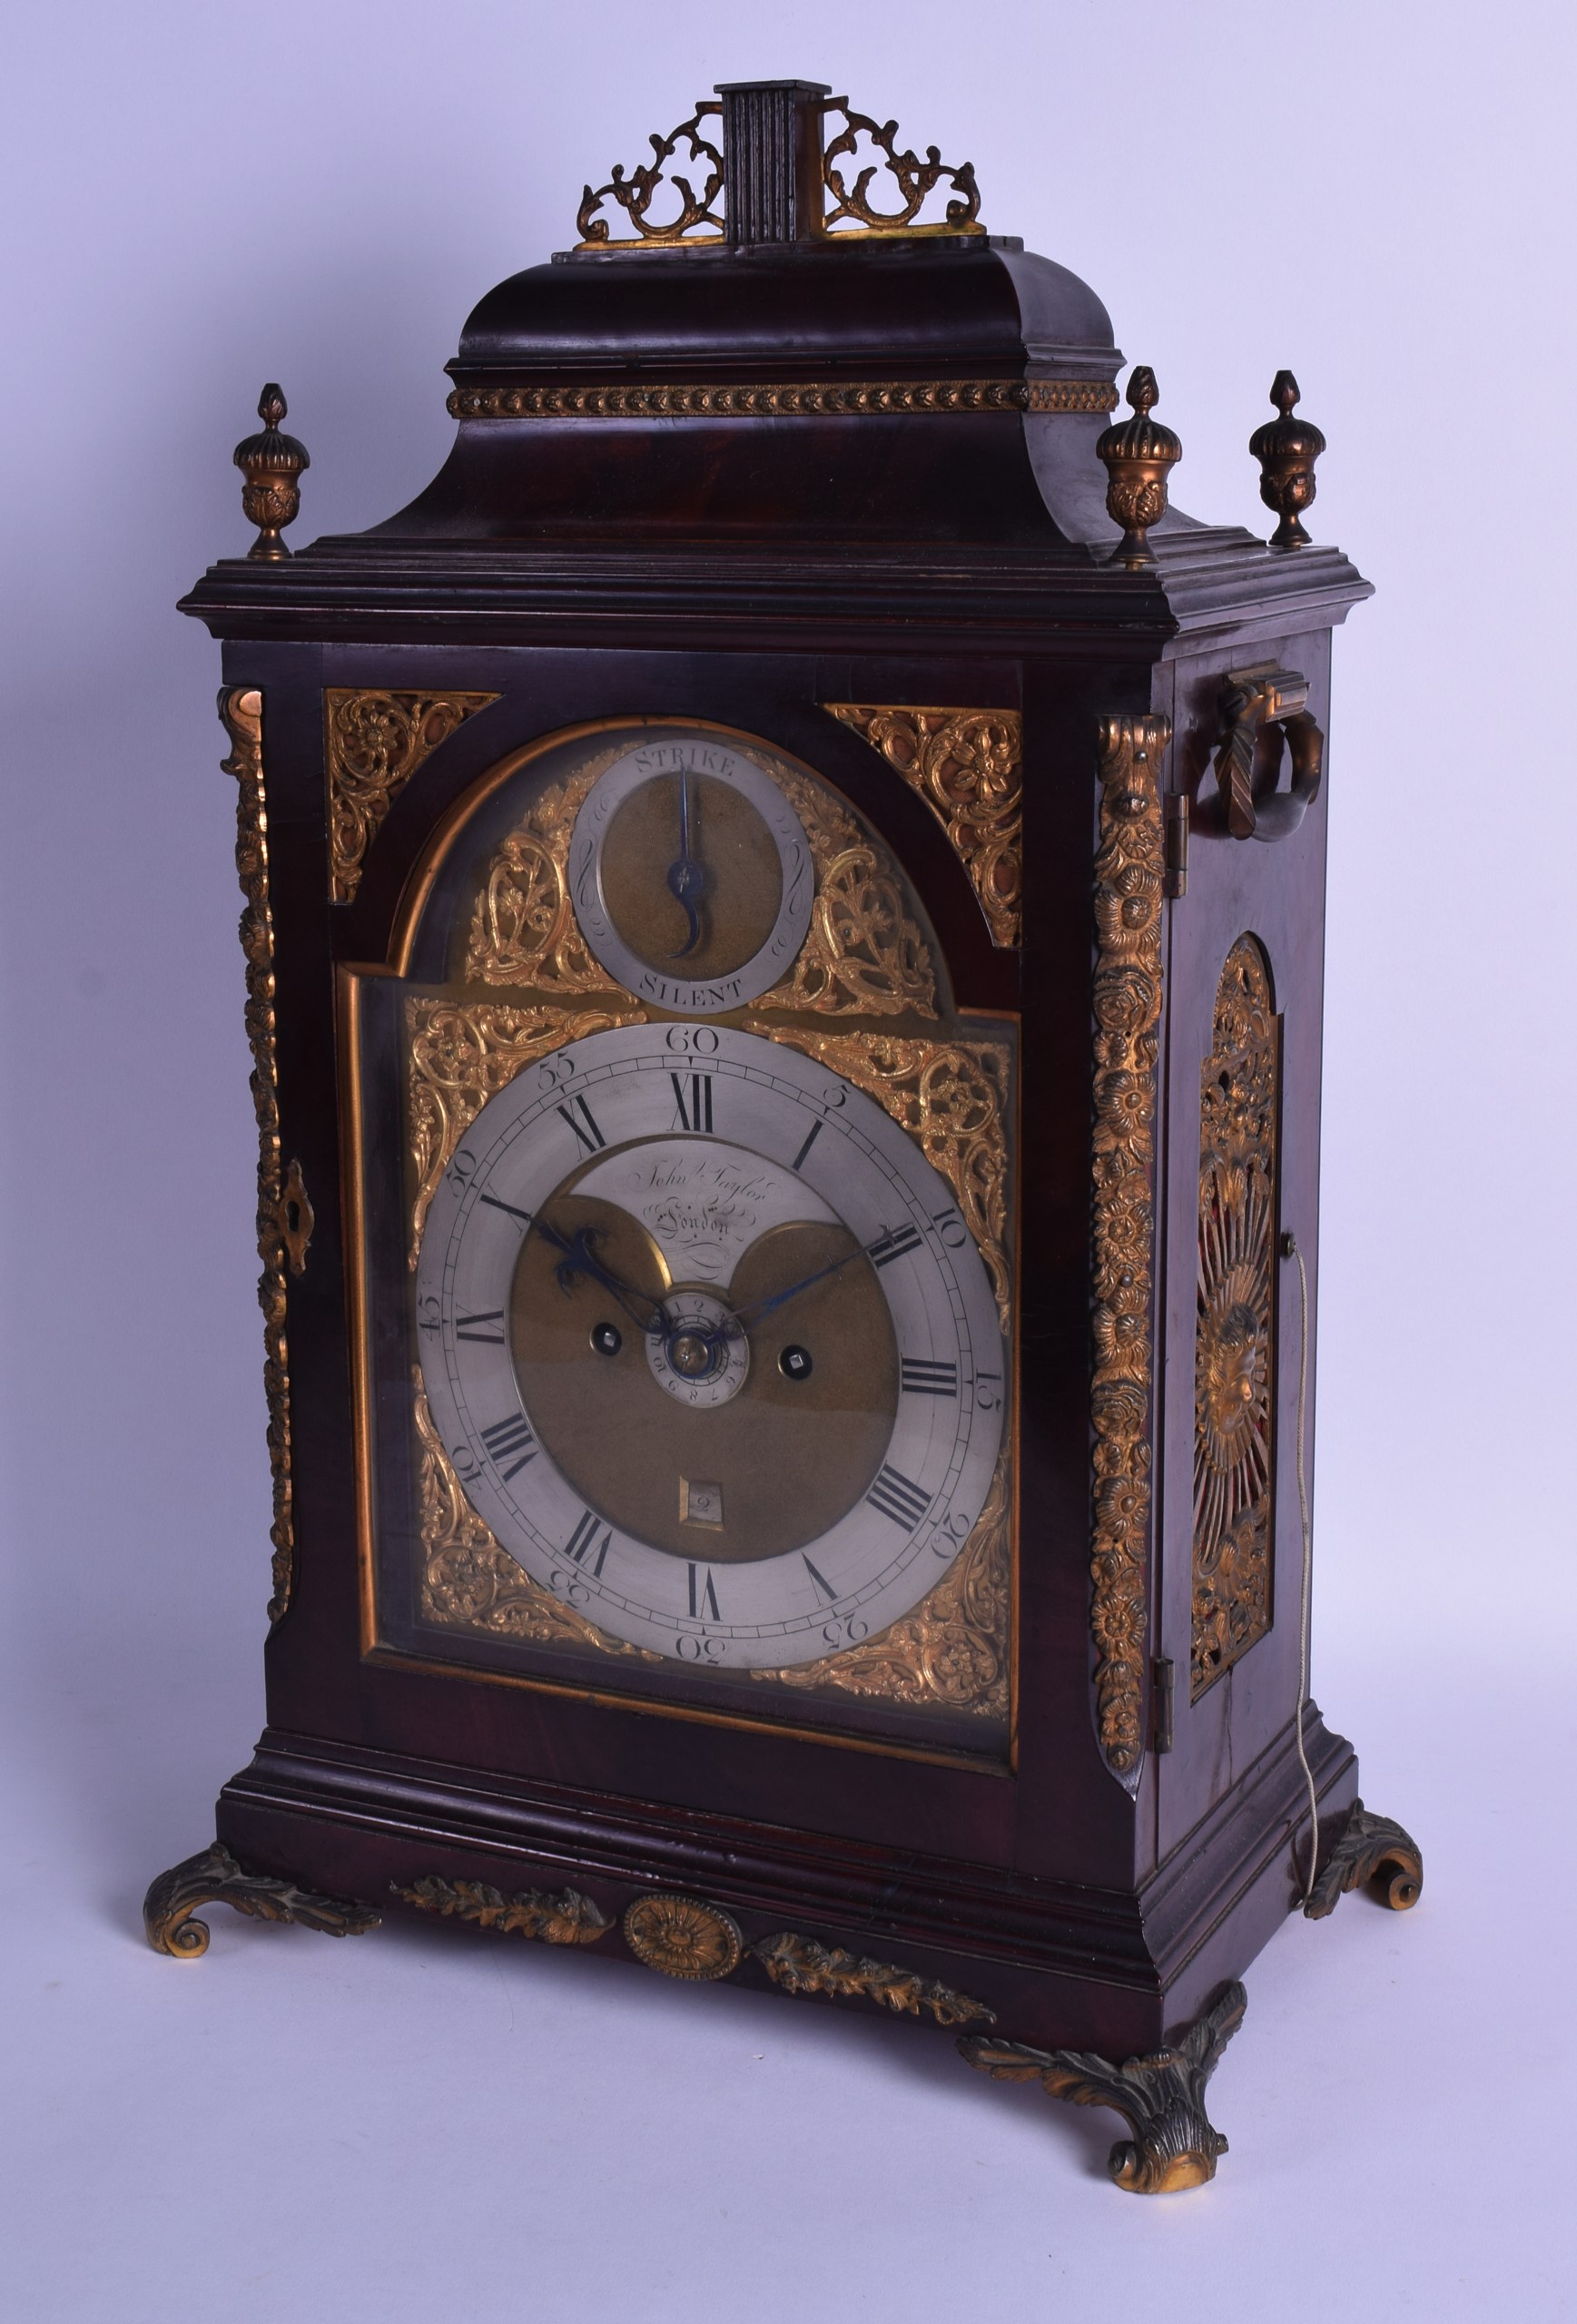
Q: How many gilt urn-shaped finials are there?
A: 3